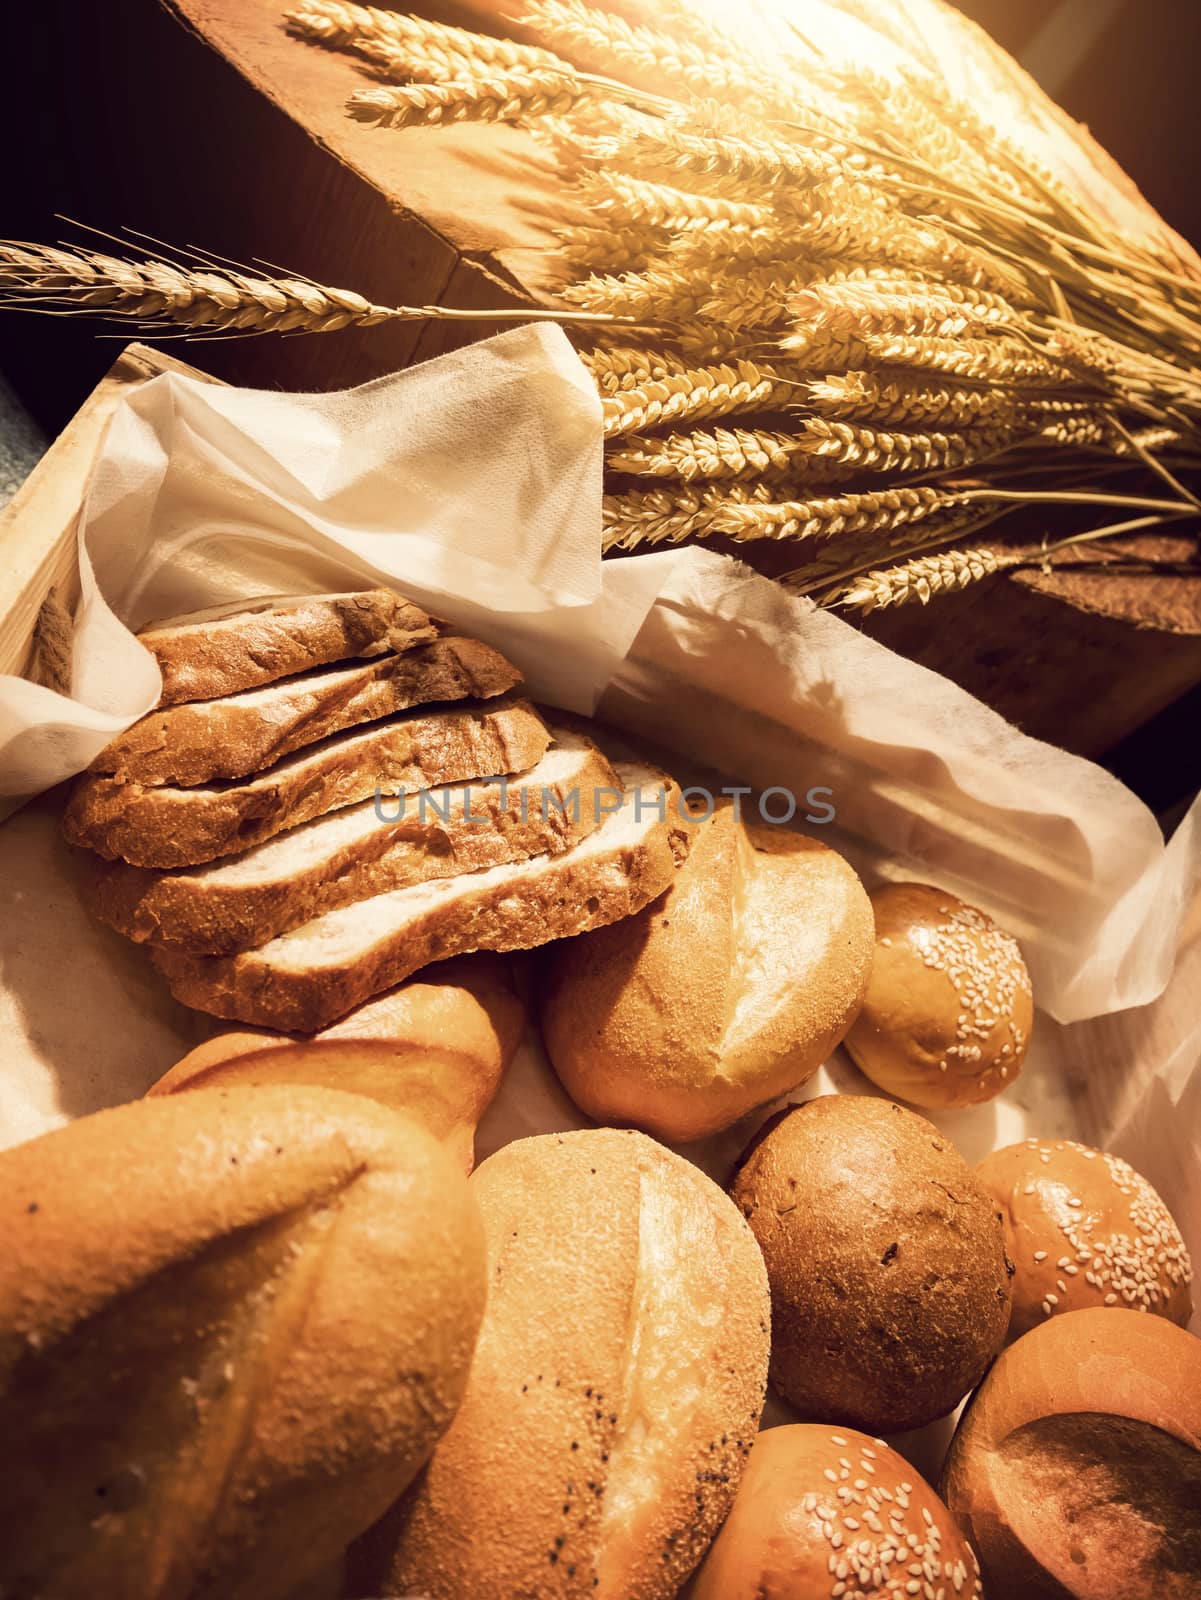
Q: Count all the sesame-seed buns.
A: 3